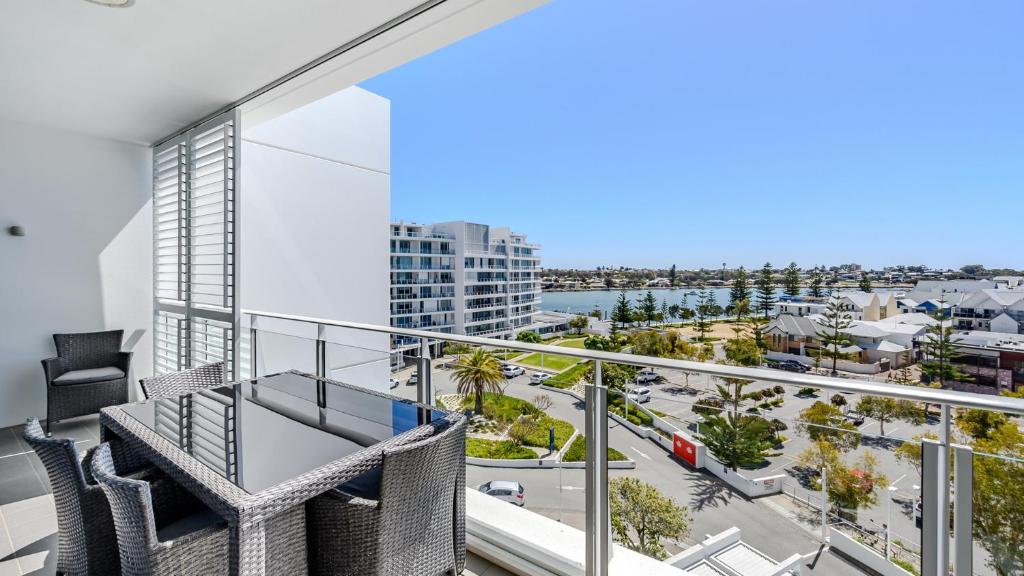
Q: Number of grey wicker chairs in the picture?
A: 5